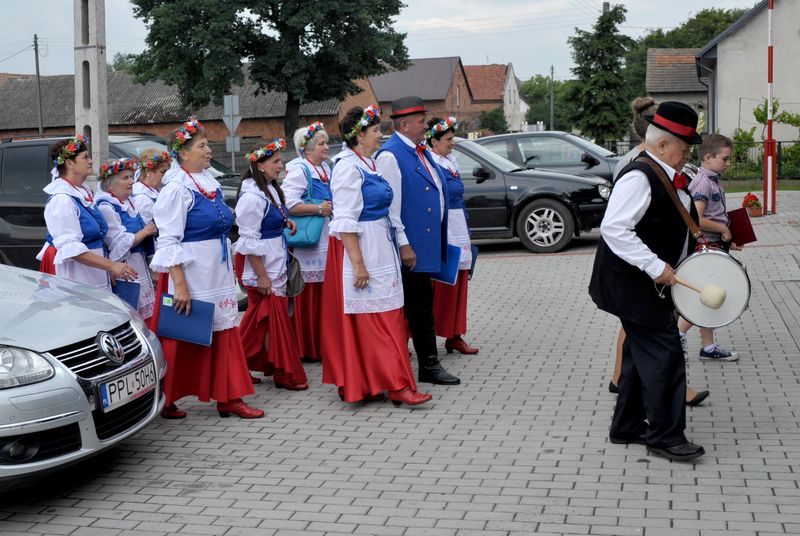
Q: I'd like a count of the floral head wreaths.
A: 8